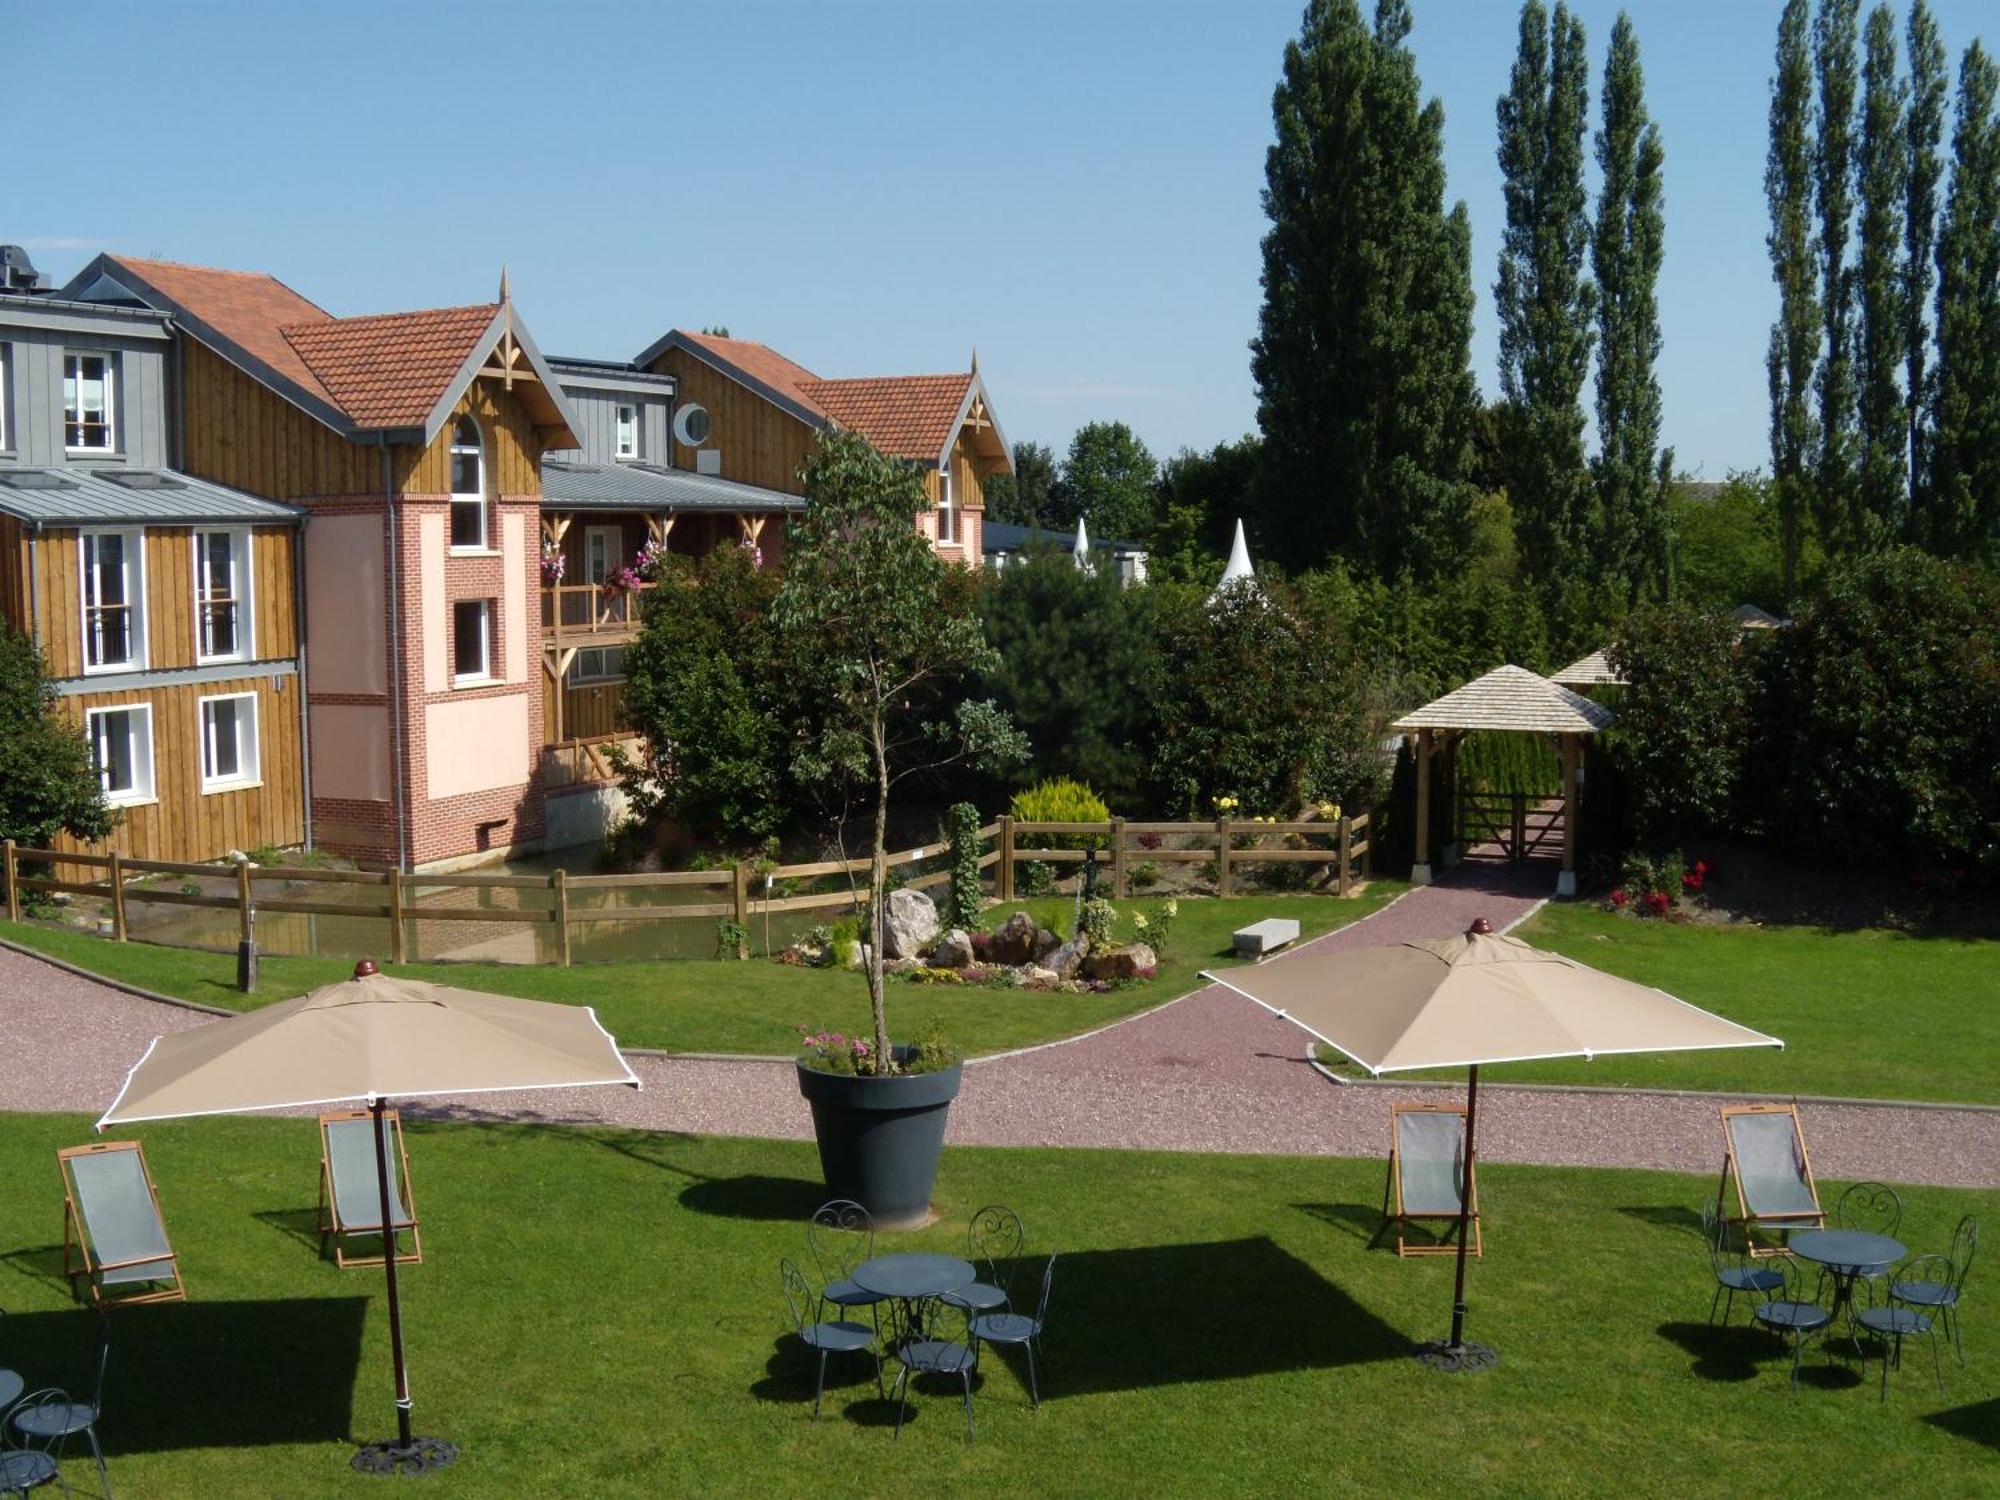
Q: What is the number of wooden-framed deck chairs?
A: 4